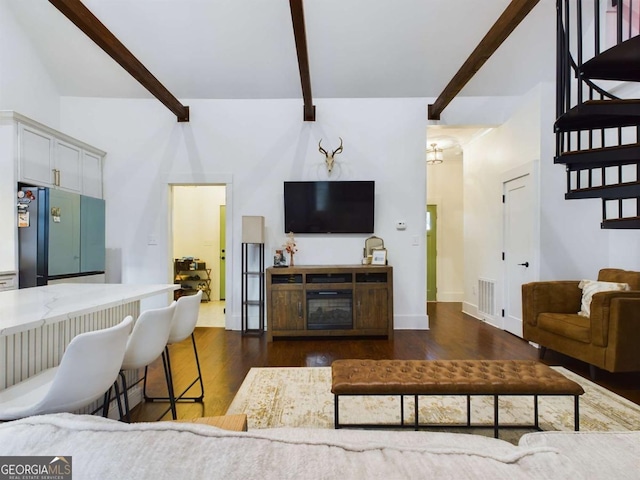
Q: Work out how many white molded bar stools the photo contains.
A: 3